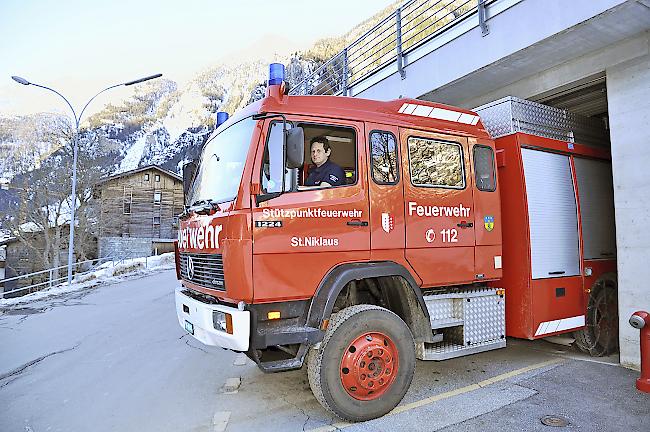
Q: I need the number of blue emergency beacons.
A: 2